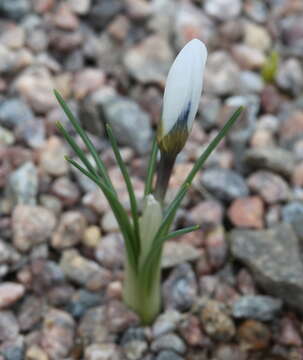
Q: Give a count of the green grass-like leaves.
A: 8